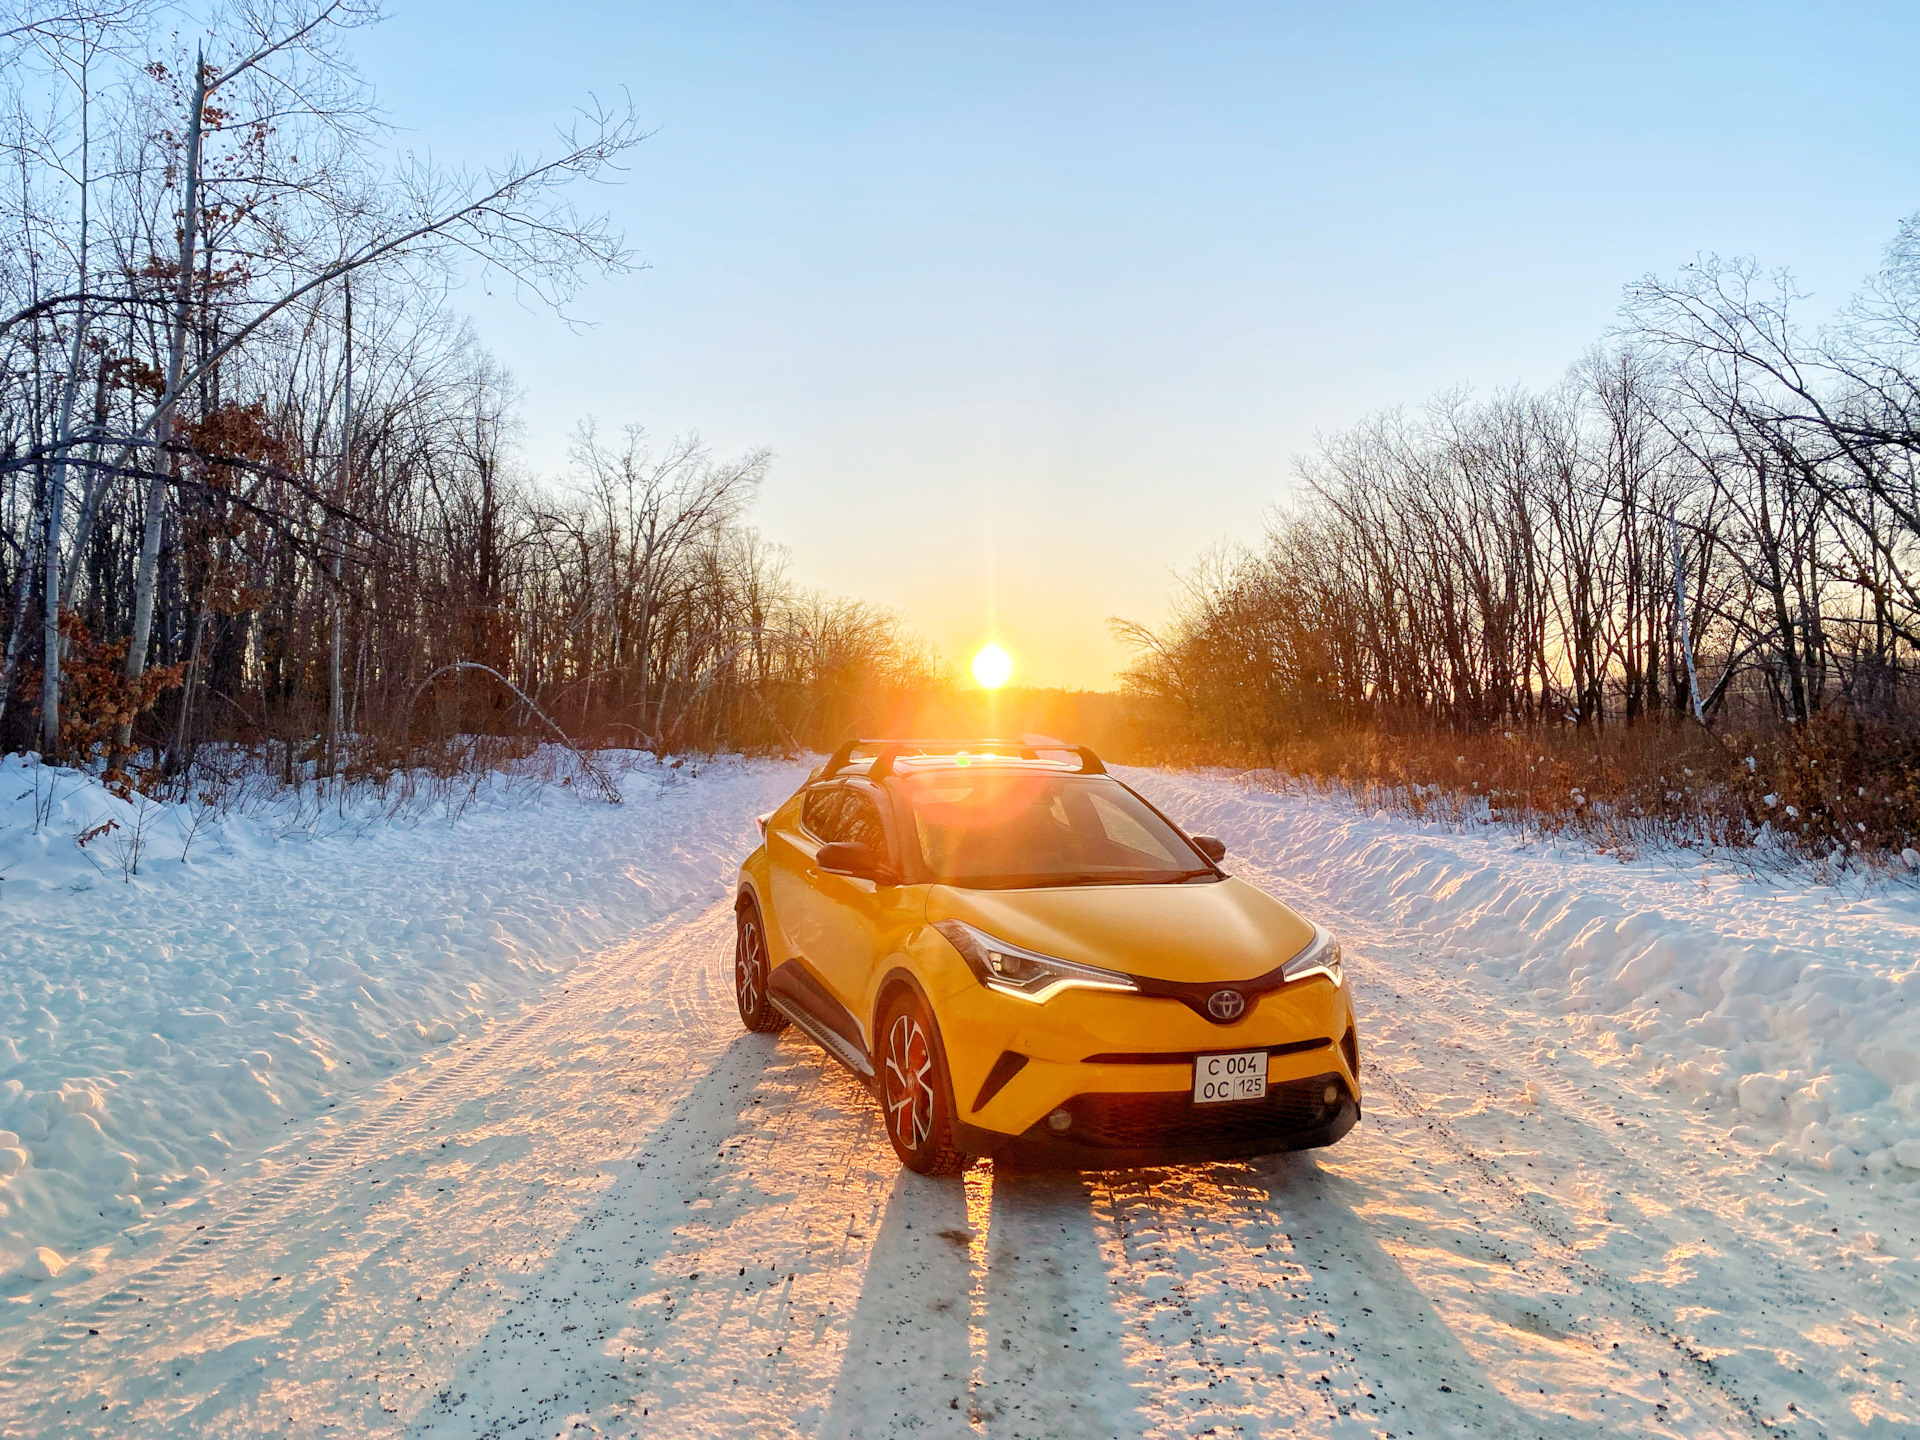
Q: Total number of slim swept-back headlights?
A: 2